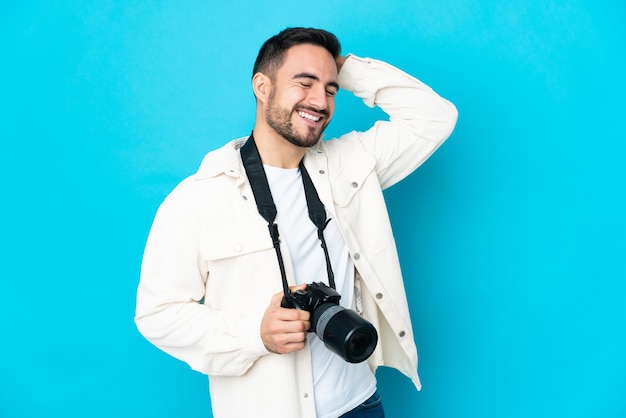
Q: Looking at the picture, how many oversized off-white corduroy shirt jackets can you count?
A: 1